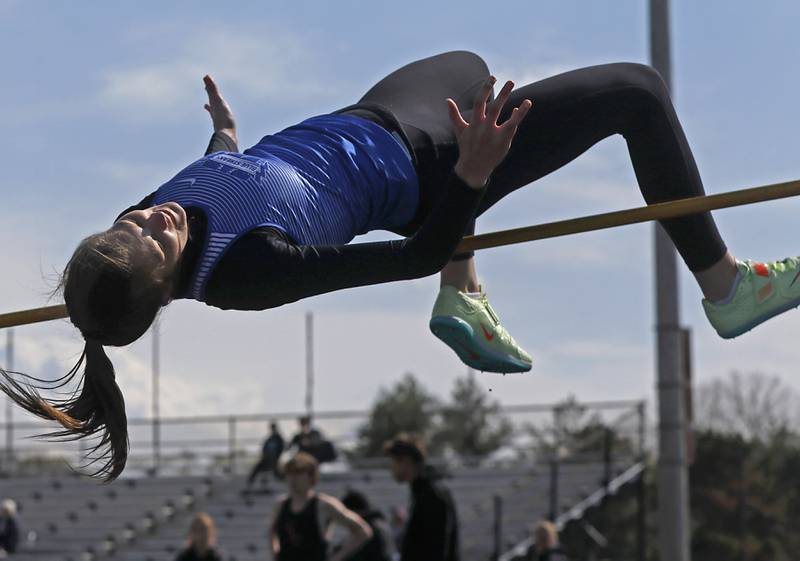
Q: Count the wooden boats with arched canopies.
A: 0